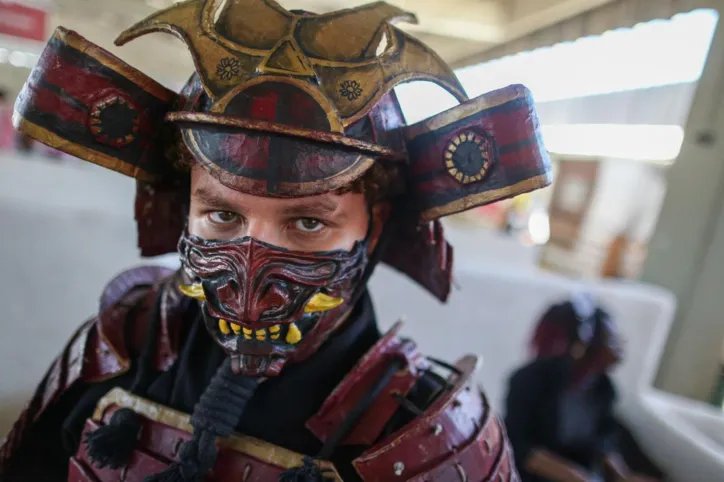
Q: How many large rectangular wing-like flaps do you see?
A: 2